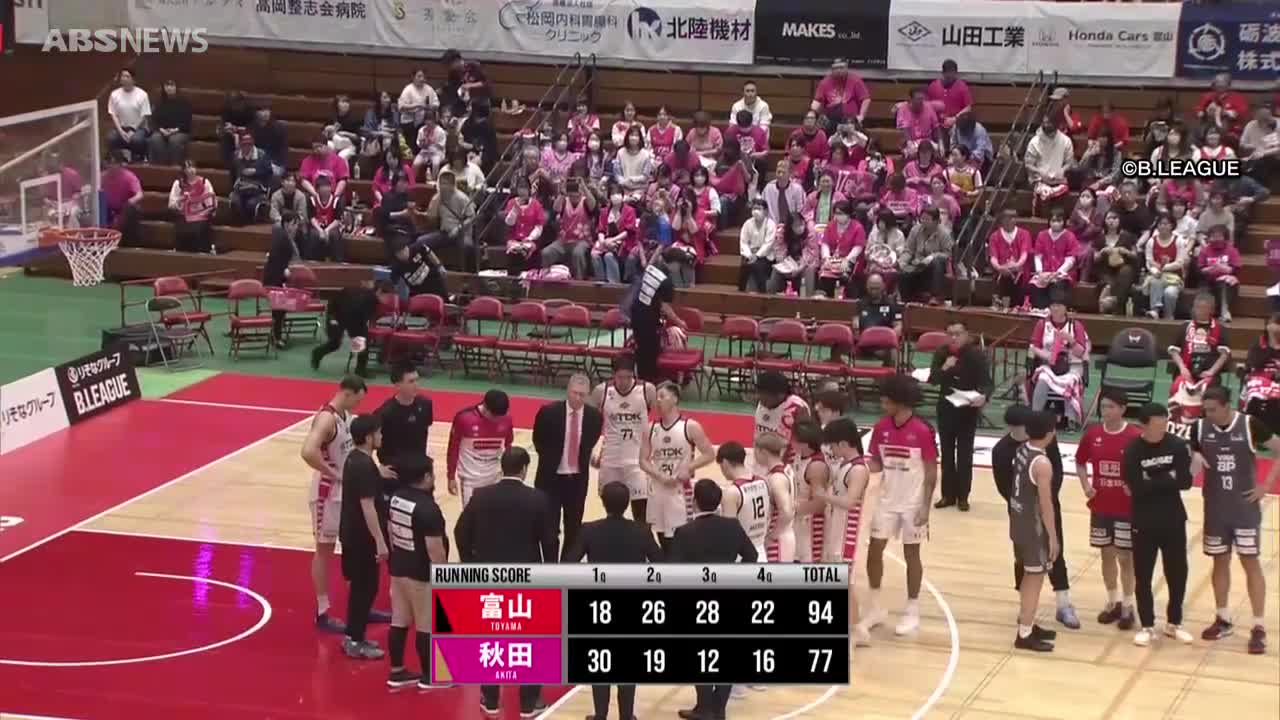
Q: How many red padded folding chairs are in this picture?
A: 15